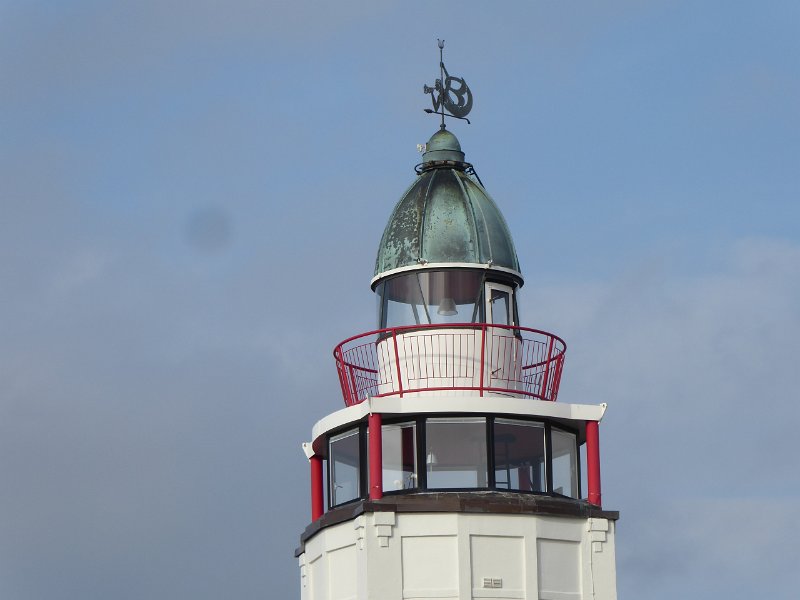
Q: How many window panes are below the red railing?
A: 5